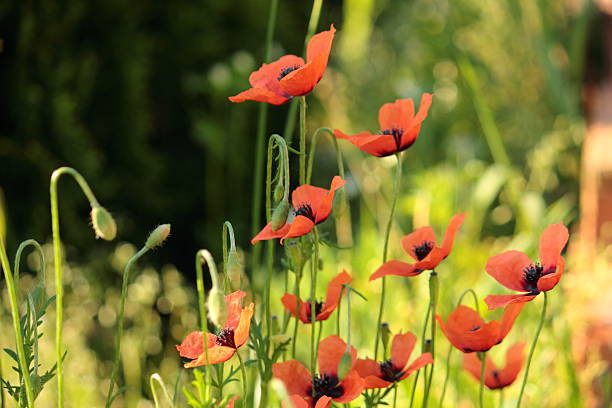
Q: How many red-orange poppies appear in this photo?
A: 11